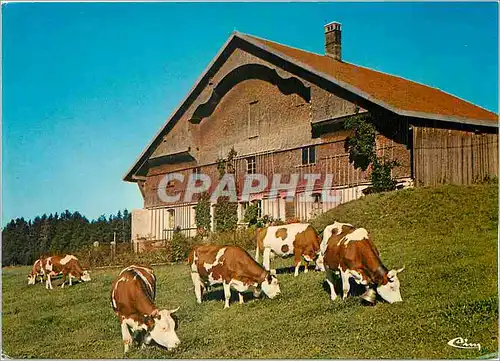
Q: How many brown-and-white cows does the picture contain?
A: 6